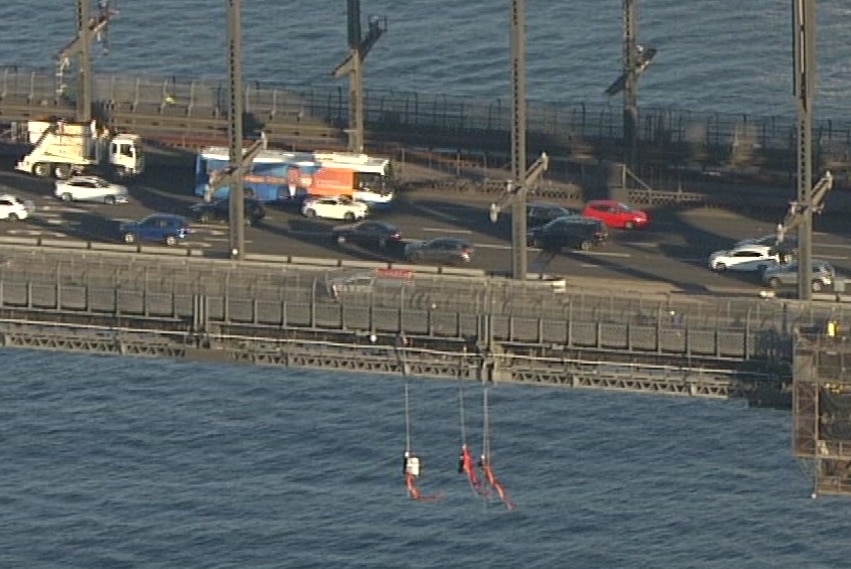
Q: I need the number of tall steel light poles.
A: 6